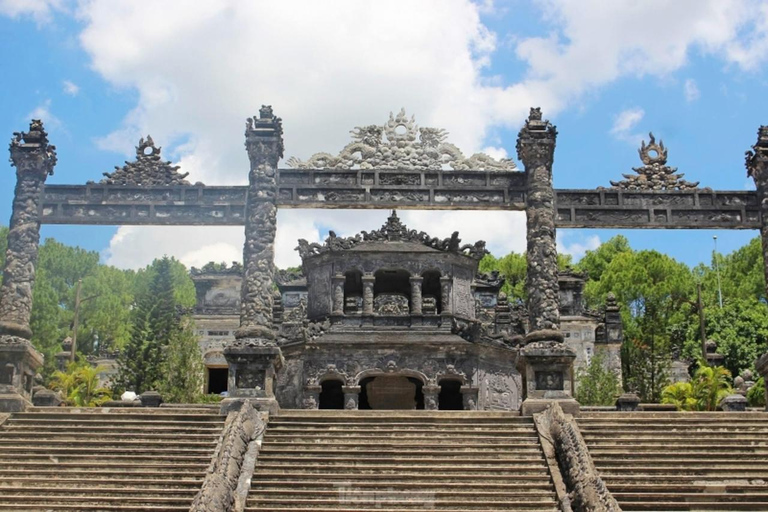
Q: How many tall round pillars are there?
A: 4